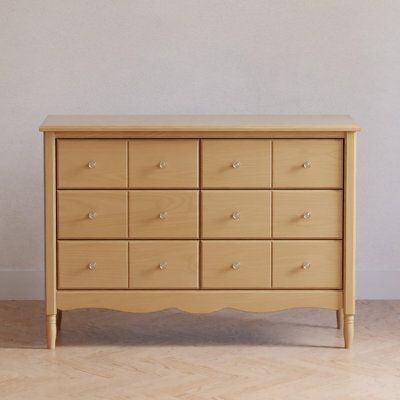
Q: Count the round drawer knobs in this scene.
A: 12